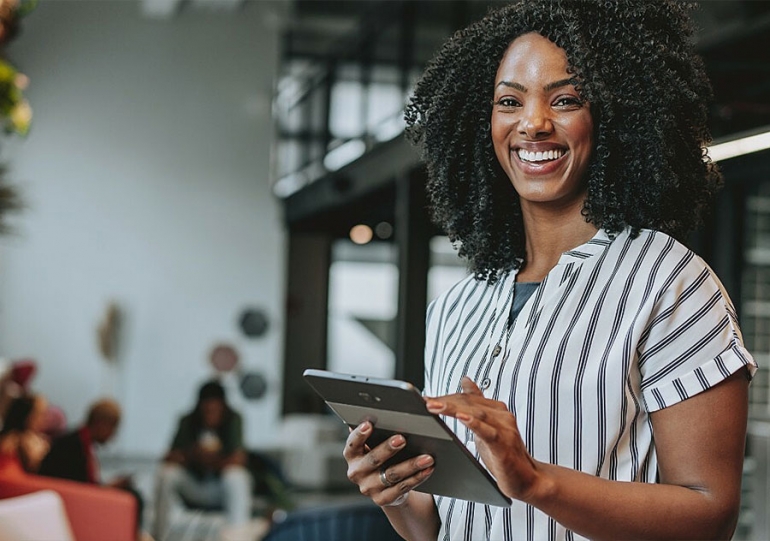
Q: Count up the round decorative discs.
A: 3